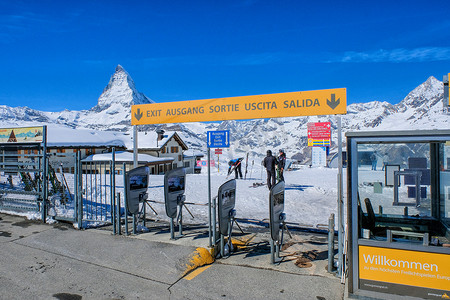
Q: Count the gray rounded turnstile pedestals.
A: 4